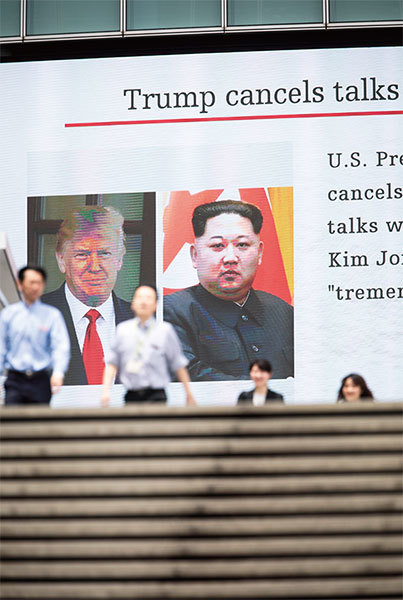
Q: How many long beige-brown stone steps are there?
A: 10